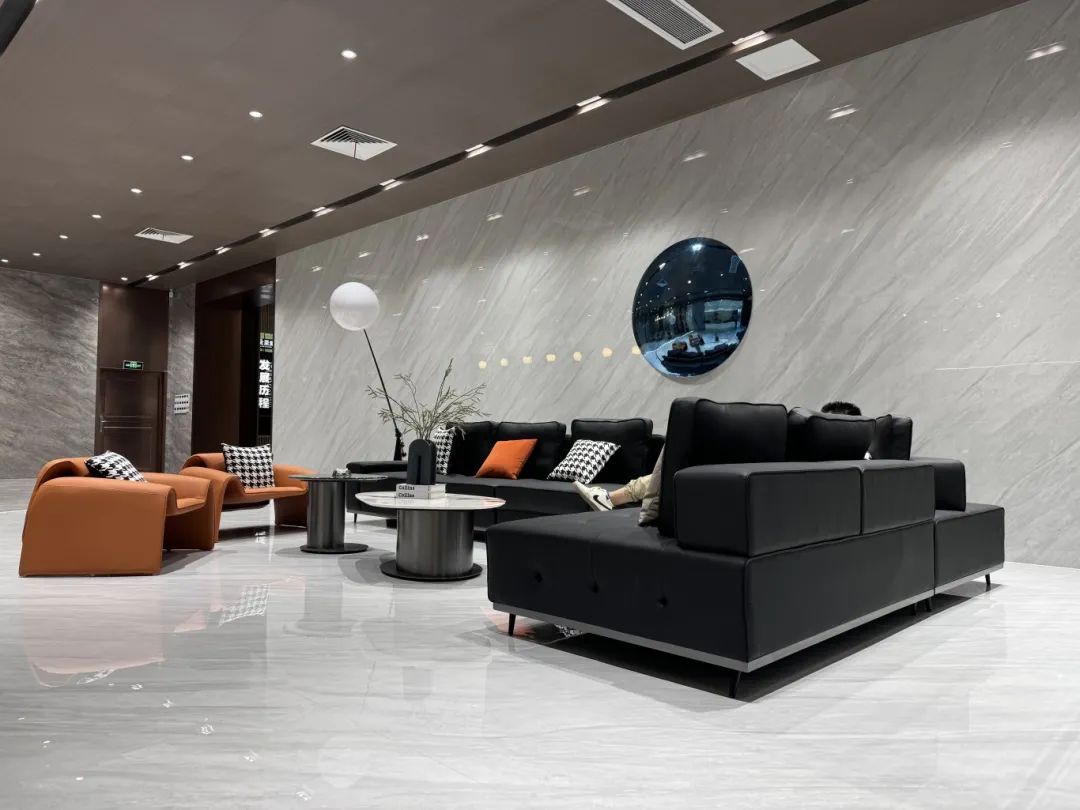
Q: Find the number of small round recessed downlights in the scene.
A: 9